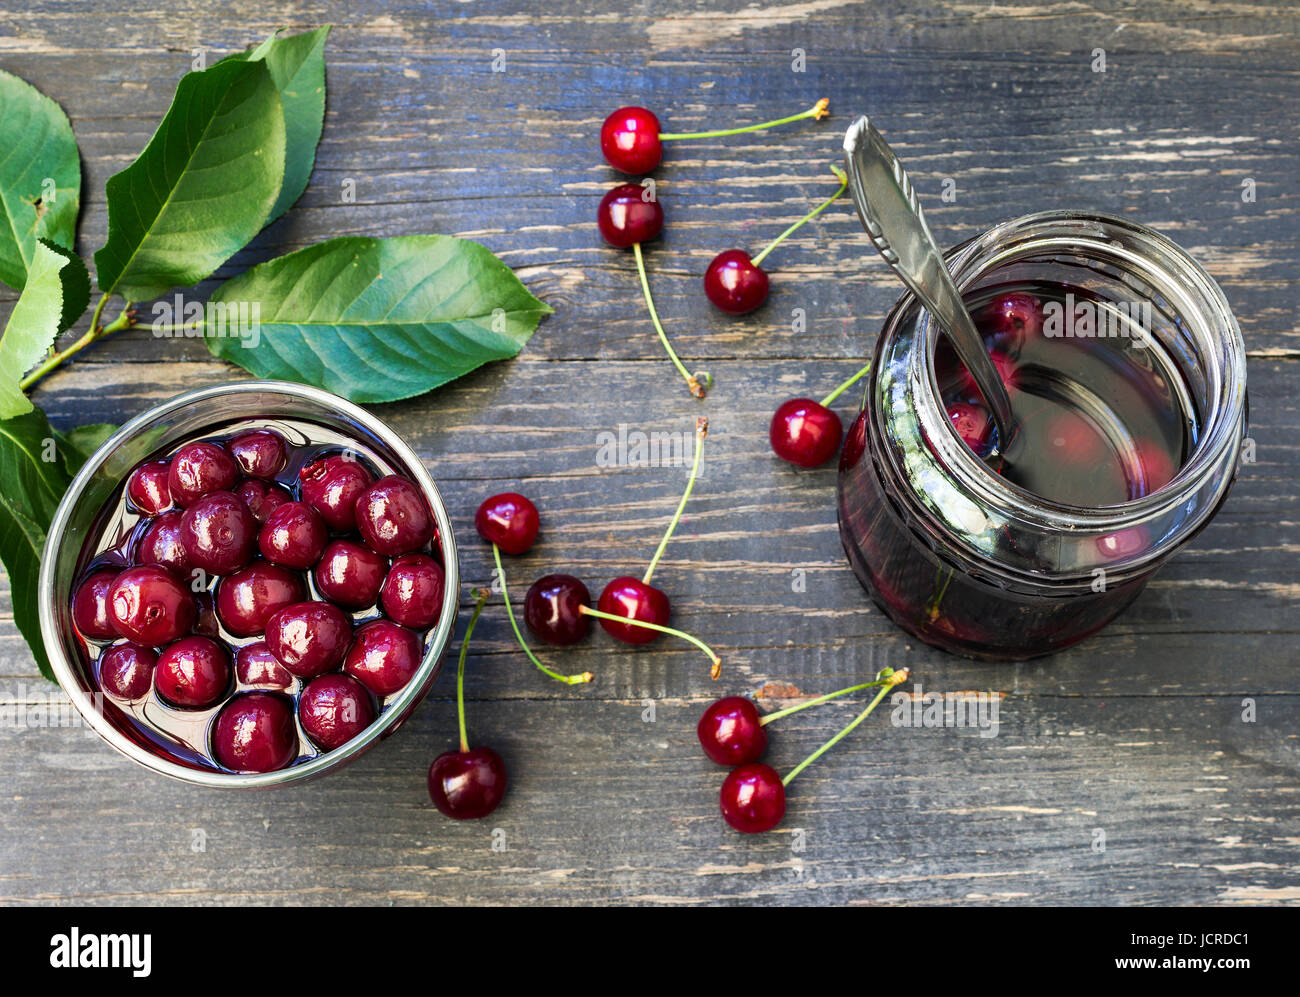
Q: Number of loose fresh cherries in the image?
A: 10